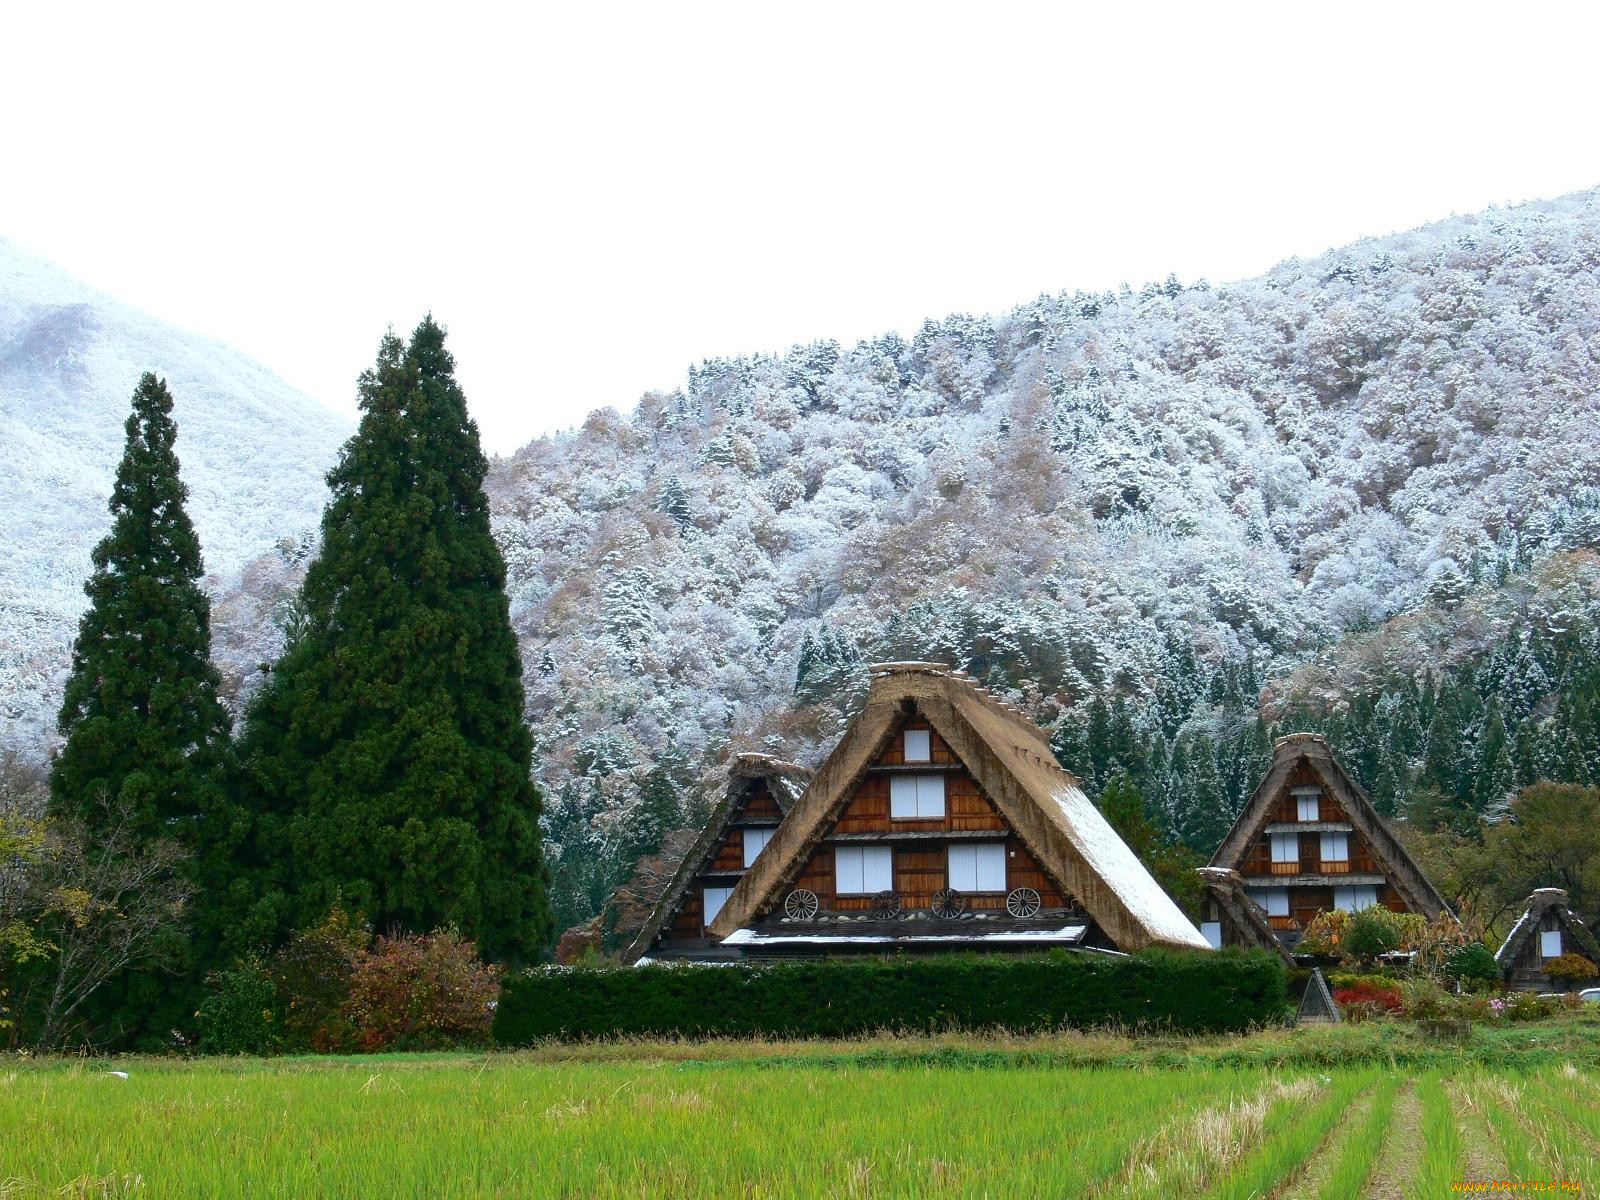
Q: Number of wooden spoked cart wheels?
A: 4